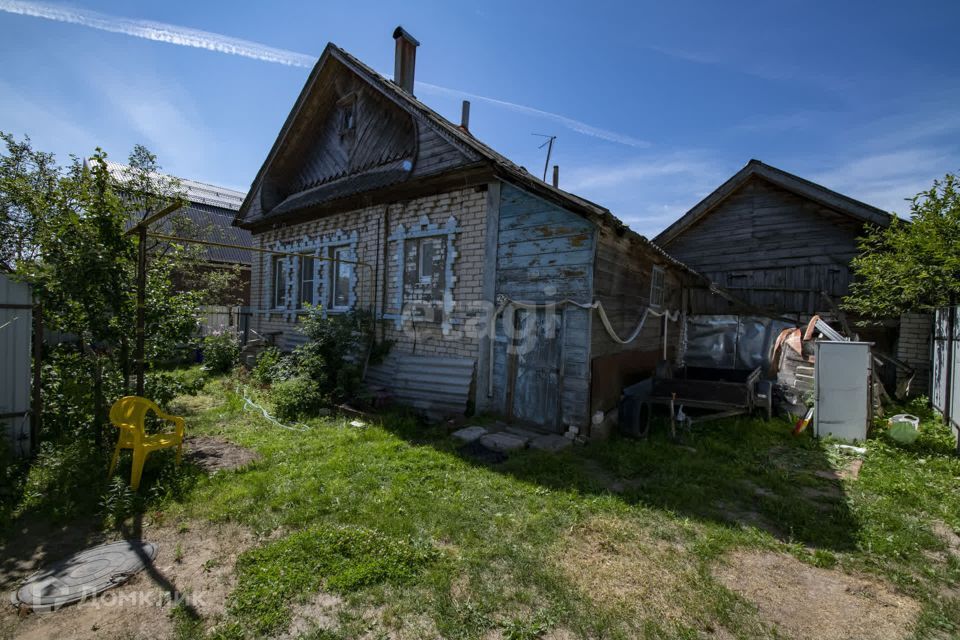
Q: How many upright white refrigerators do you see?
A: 1